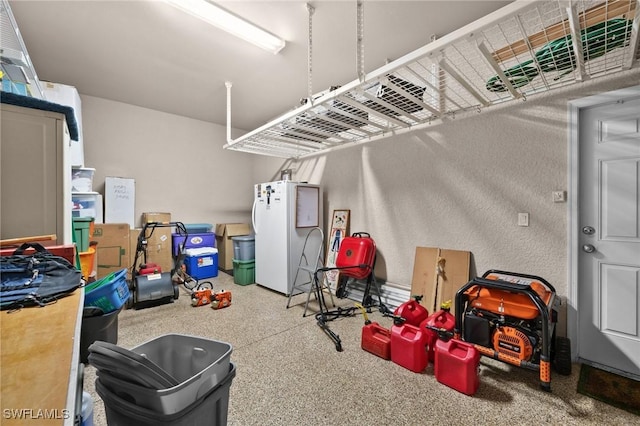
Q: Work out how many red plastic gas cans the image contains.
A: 5